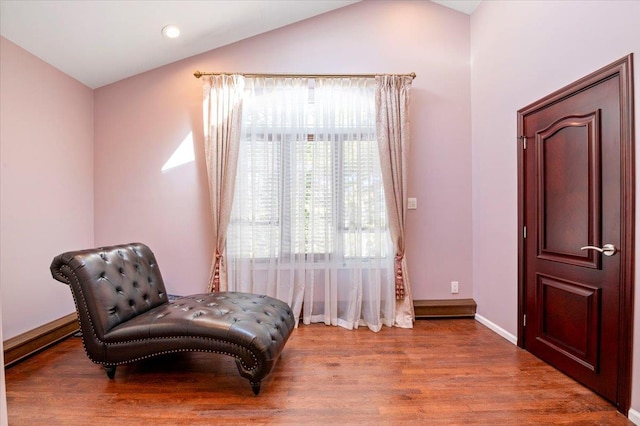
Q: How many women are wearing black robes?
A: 0